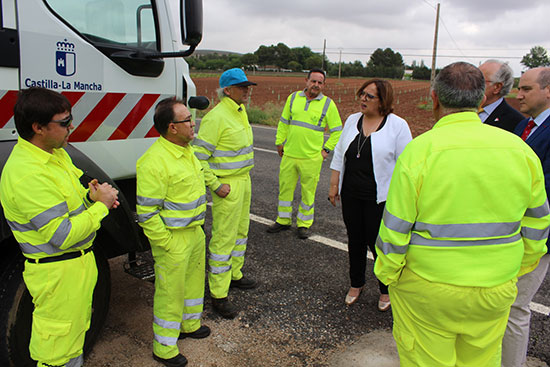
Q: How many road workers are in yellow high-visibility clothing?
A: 5